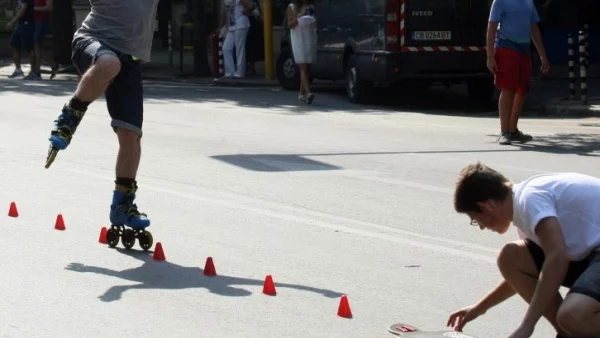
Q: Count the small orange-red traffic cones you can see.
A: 7